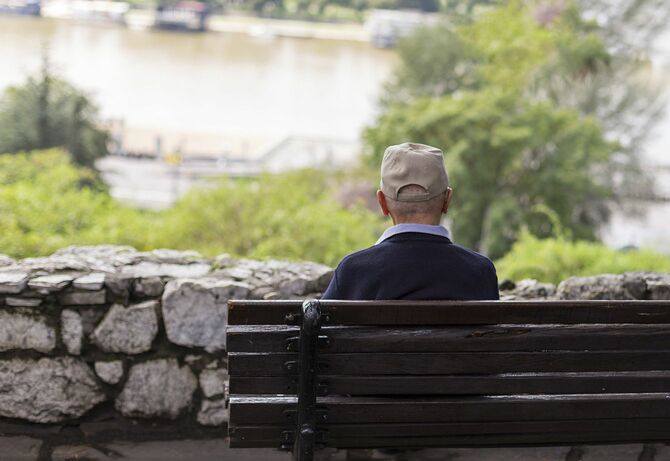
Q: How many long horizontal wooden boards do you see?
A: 6